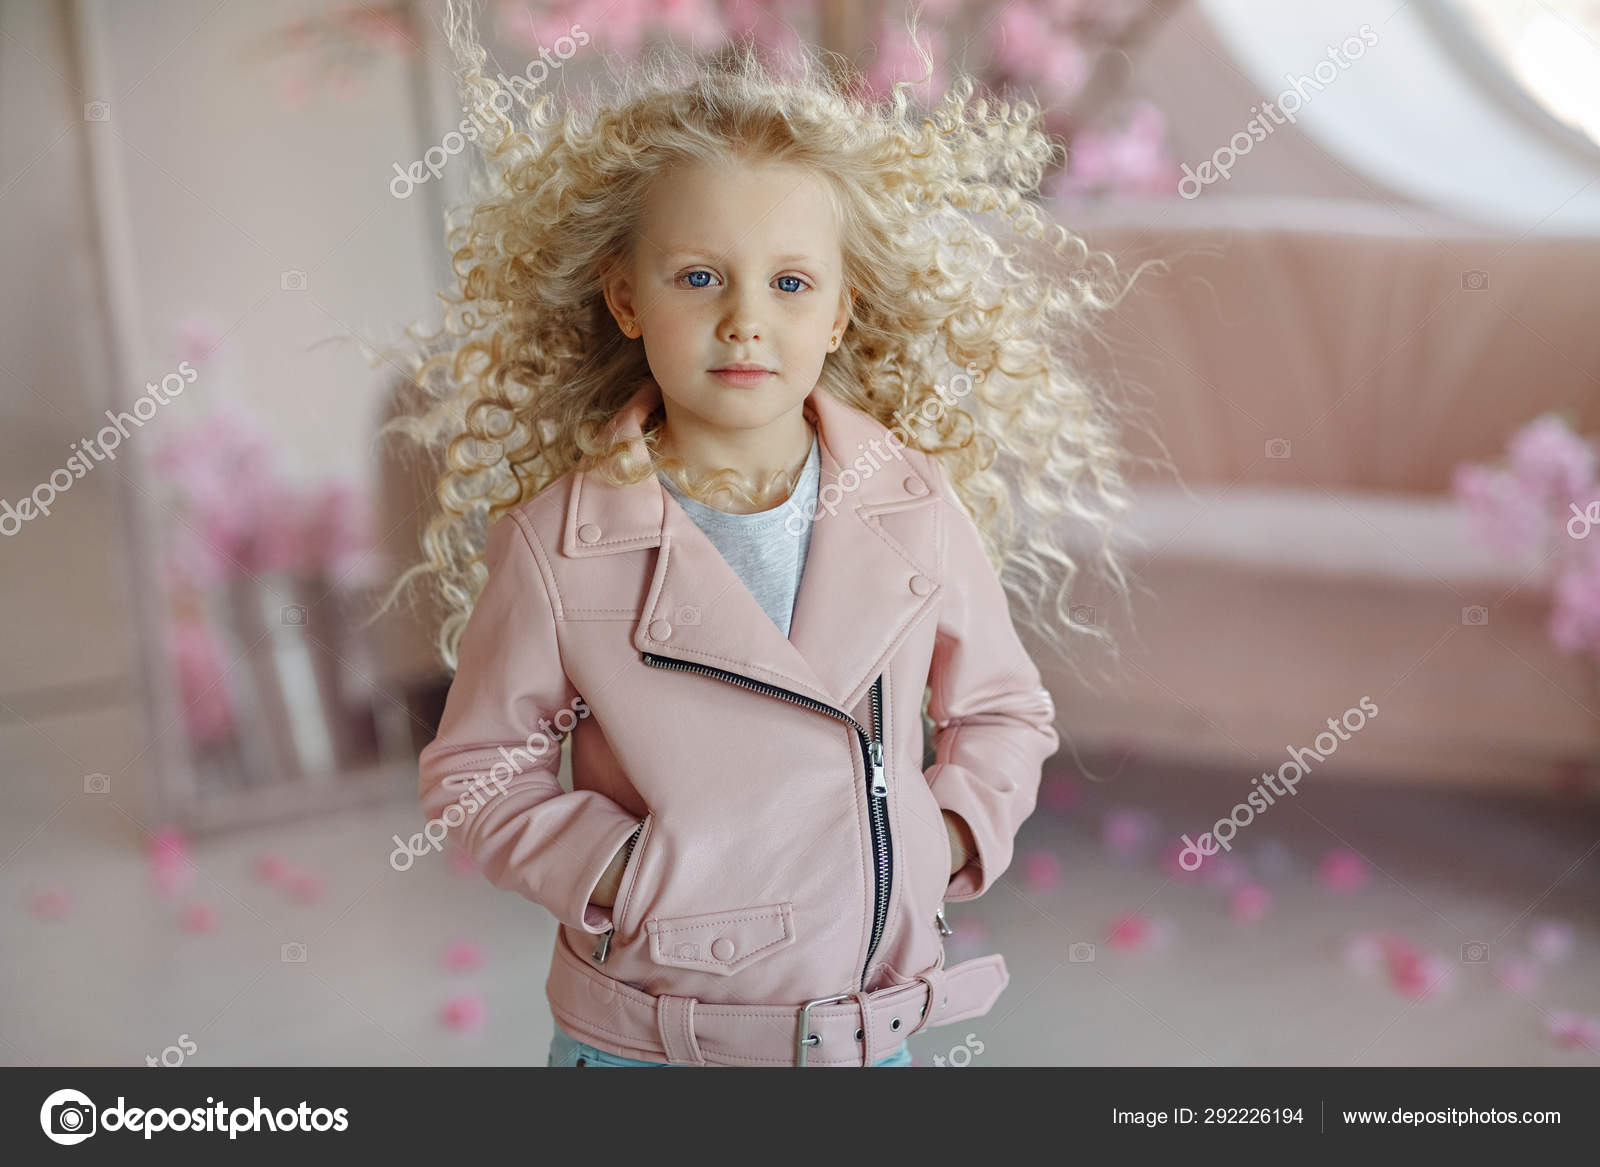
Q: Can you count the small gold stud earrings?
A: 2